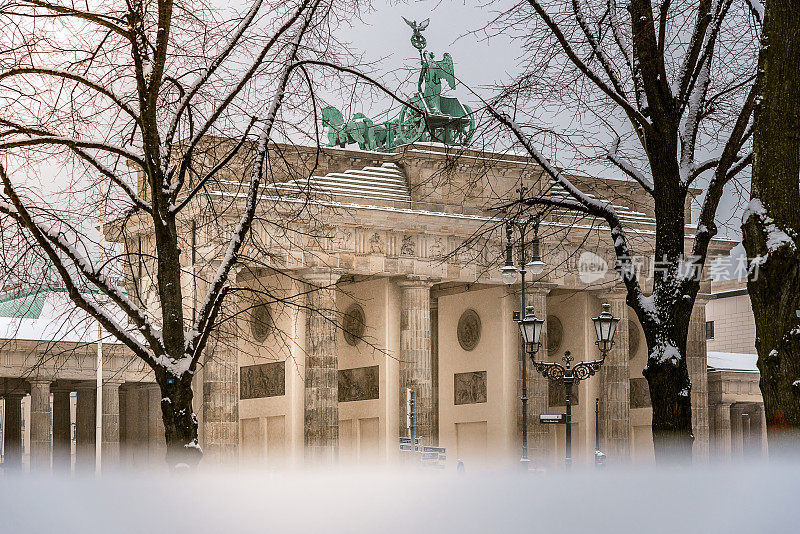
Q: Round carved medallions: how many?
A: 5